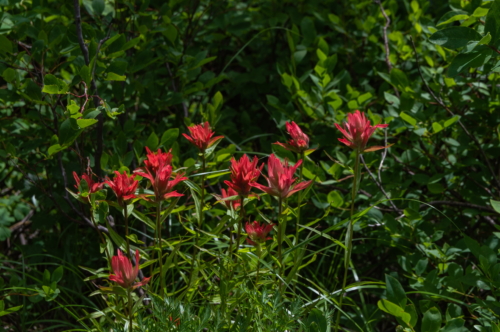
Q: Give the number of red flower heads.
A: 12